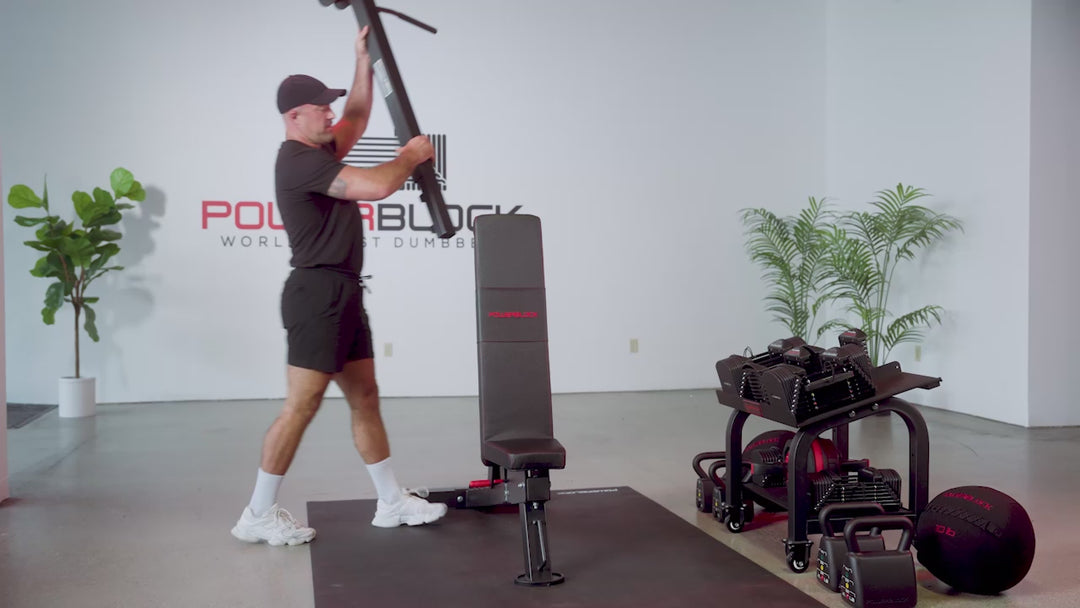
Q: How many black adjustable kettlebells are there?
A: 4